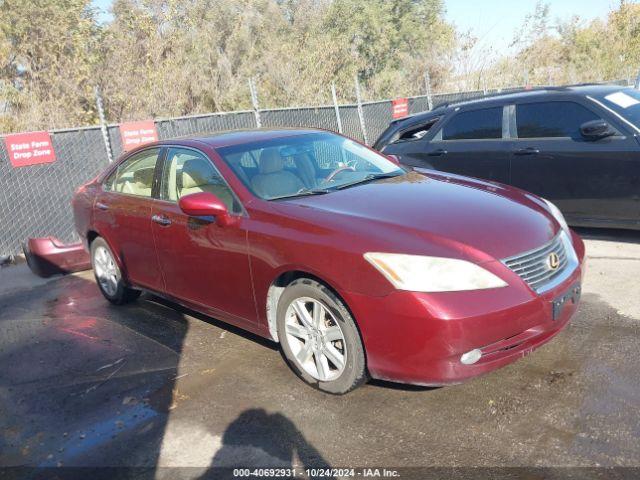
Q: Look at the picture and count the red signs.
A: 3